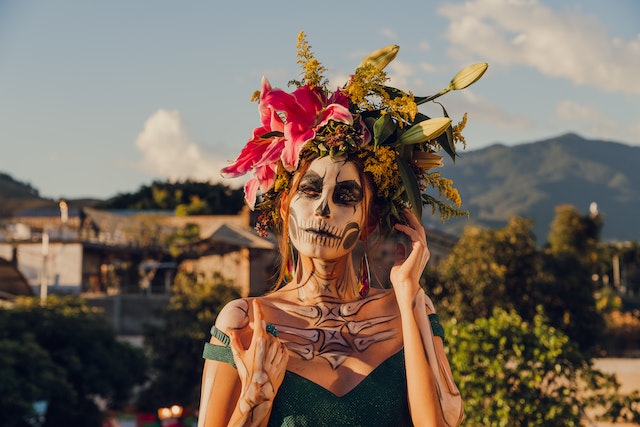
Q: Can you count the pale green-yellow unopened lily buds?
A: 3